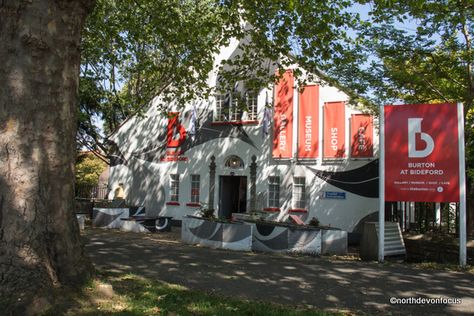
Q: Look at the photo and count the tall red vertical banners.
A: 4